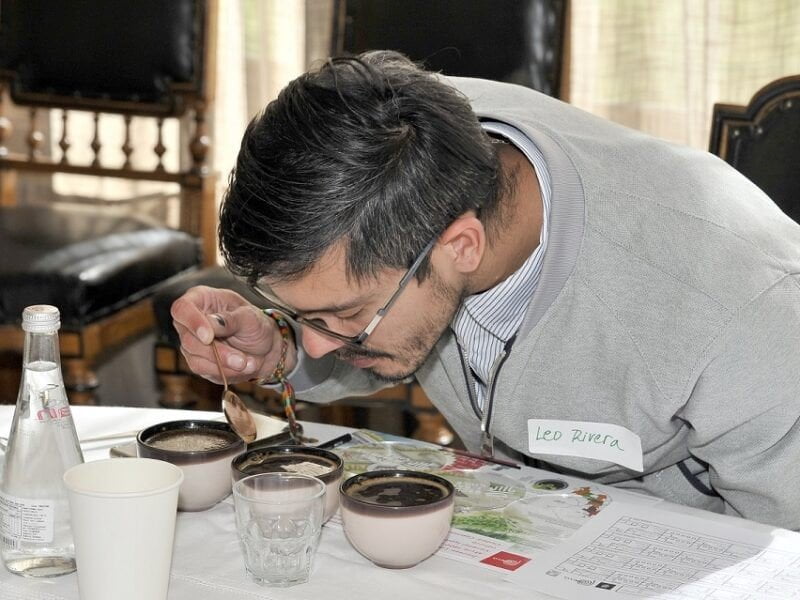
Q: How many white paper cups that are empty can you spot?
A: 1